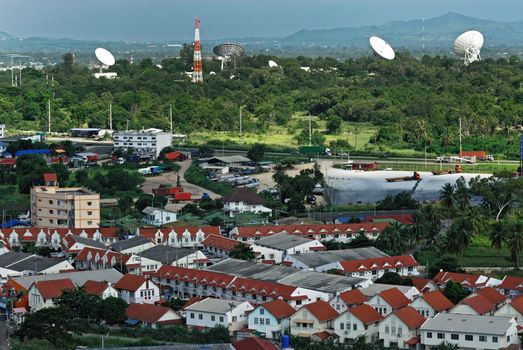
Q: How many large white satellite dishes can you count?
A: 3